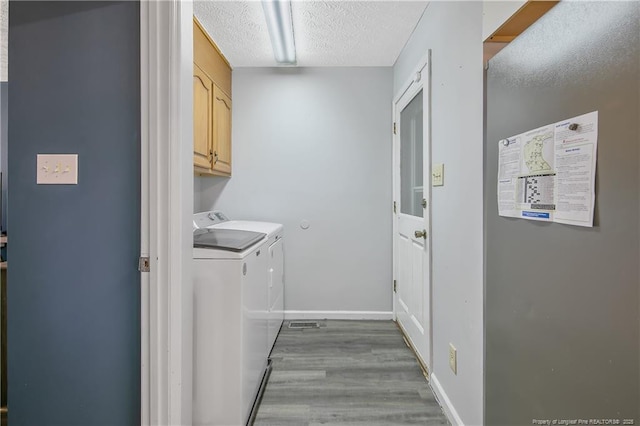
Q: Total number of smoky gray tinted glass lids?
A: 1